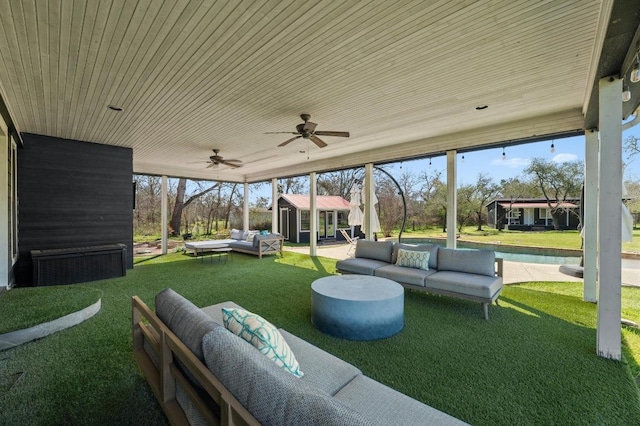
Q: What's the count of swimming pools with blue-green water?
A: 1